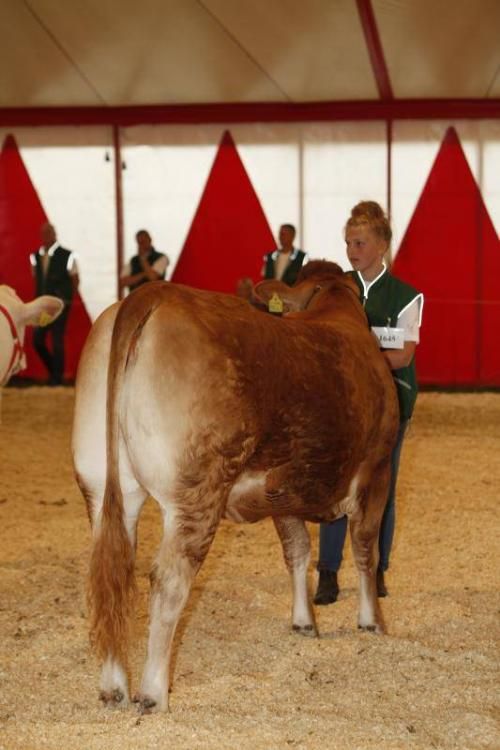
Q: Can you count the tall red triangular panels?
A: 3